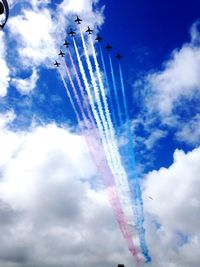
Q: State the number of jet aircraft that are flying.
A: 9